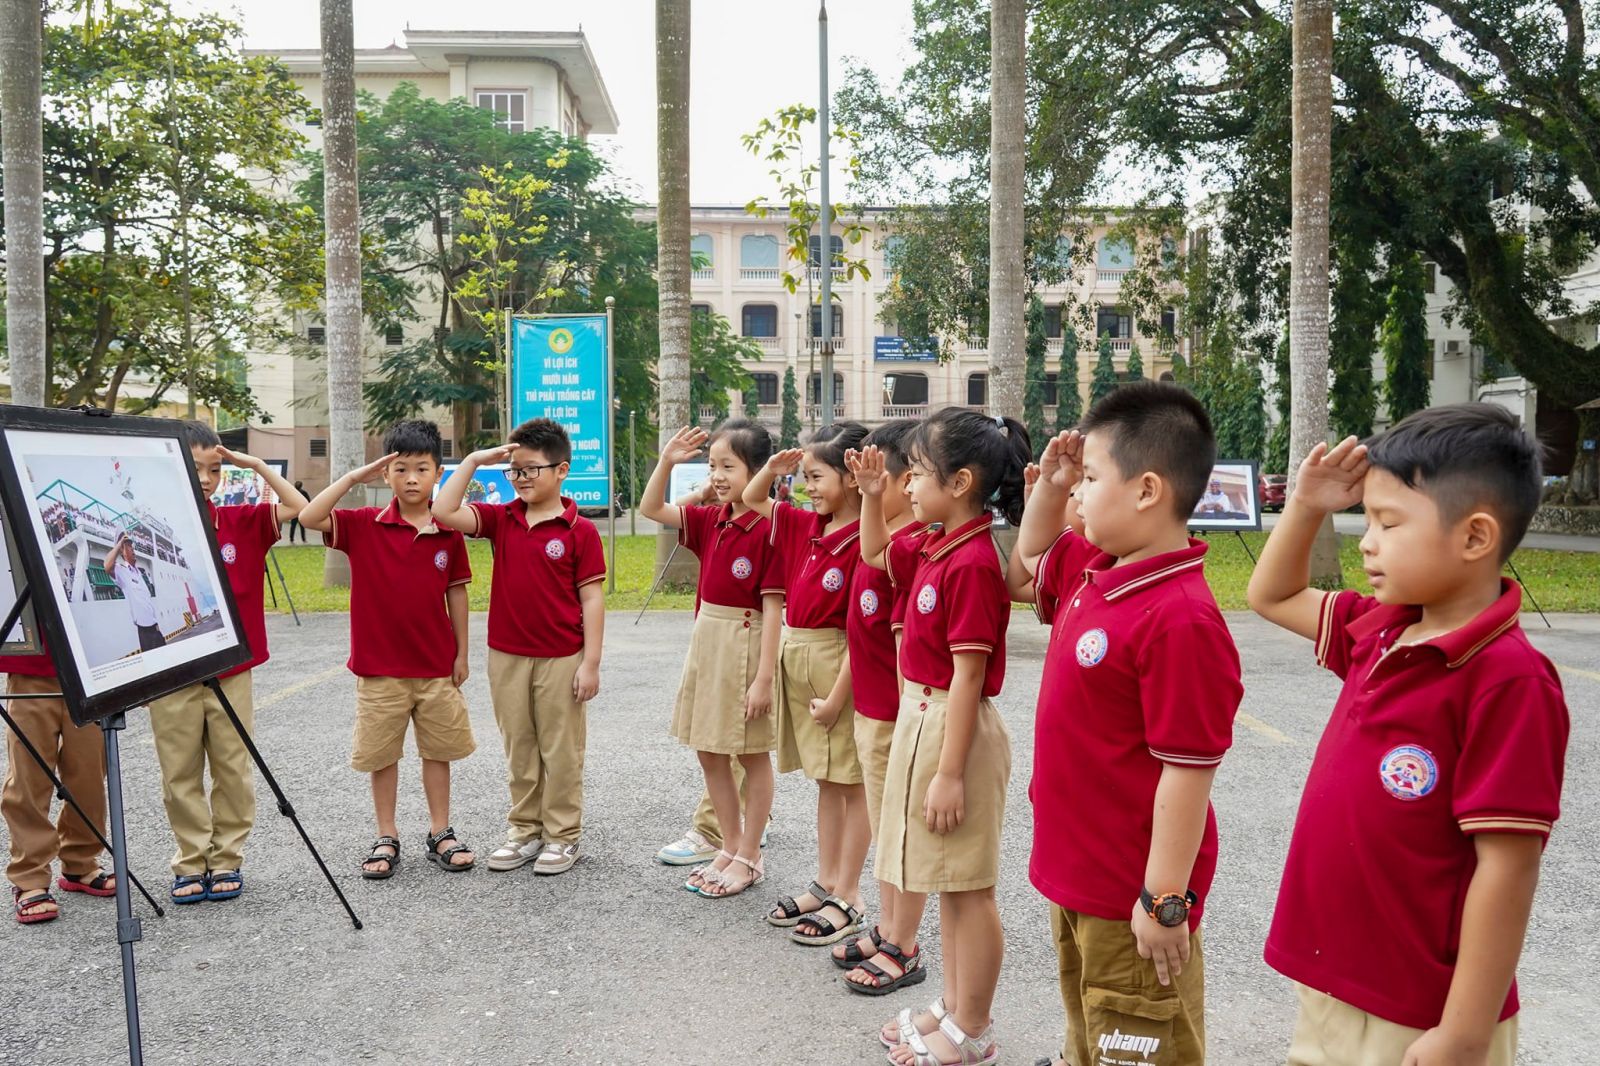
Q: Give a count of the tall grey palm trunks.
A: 5